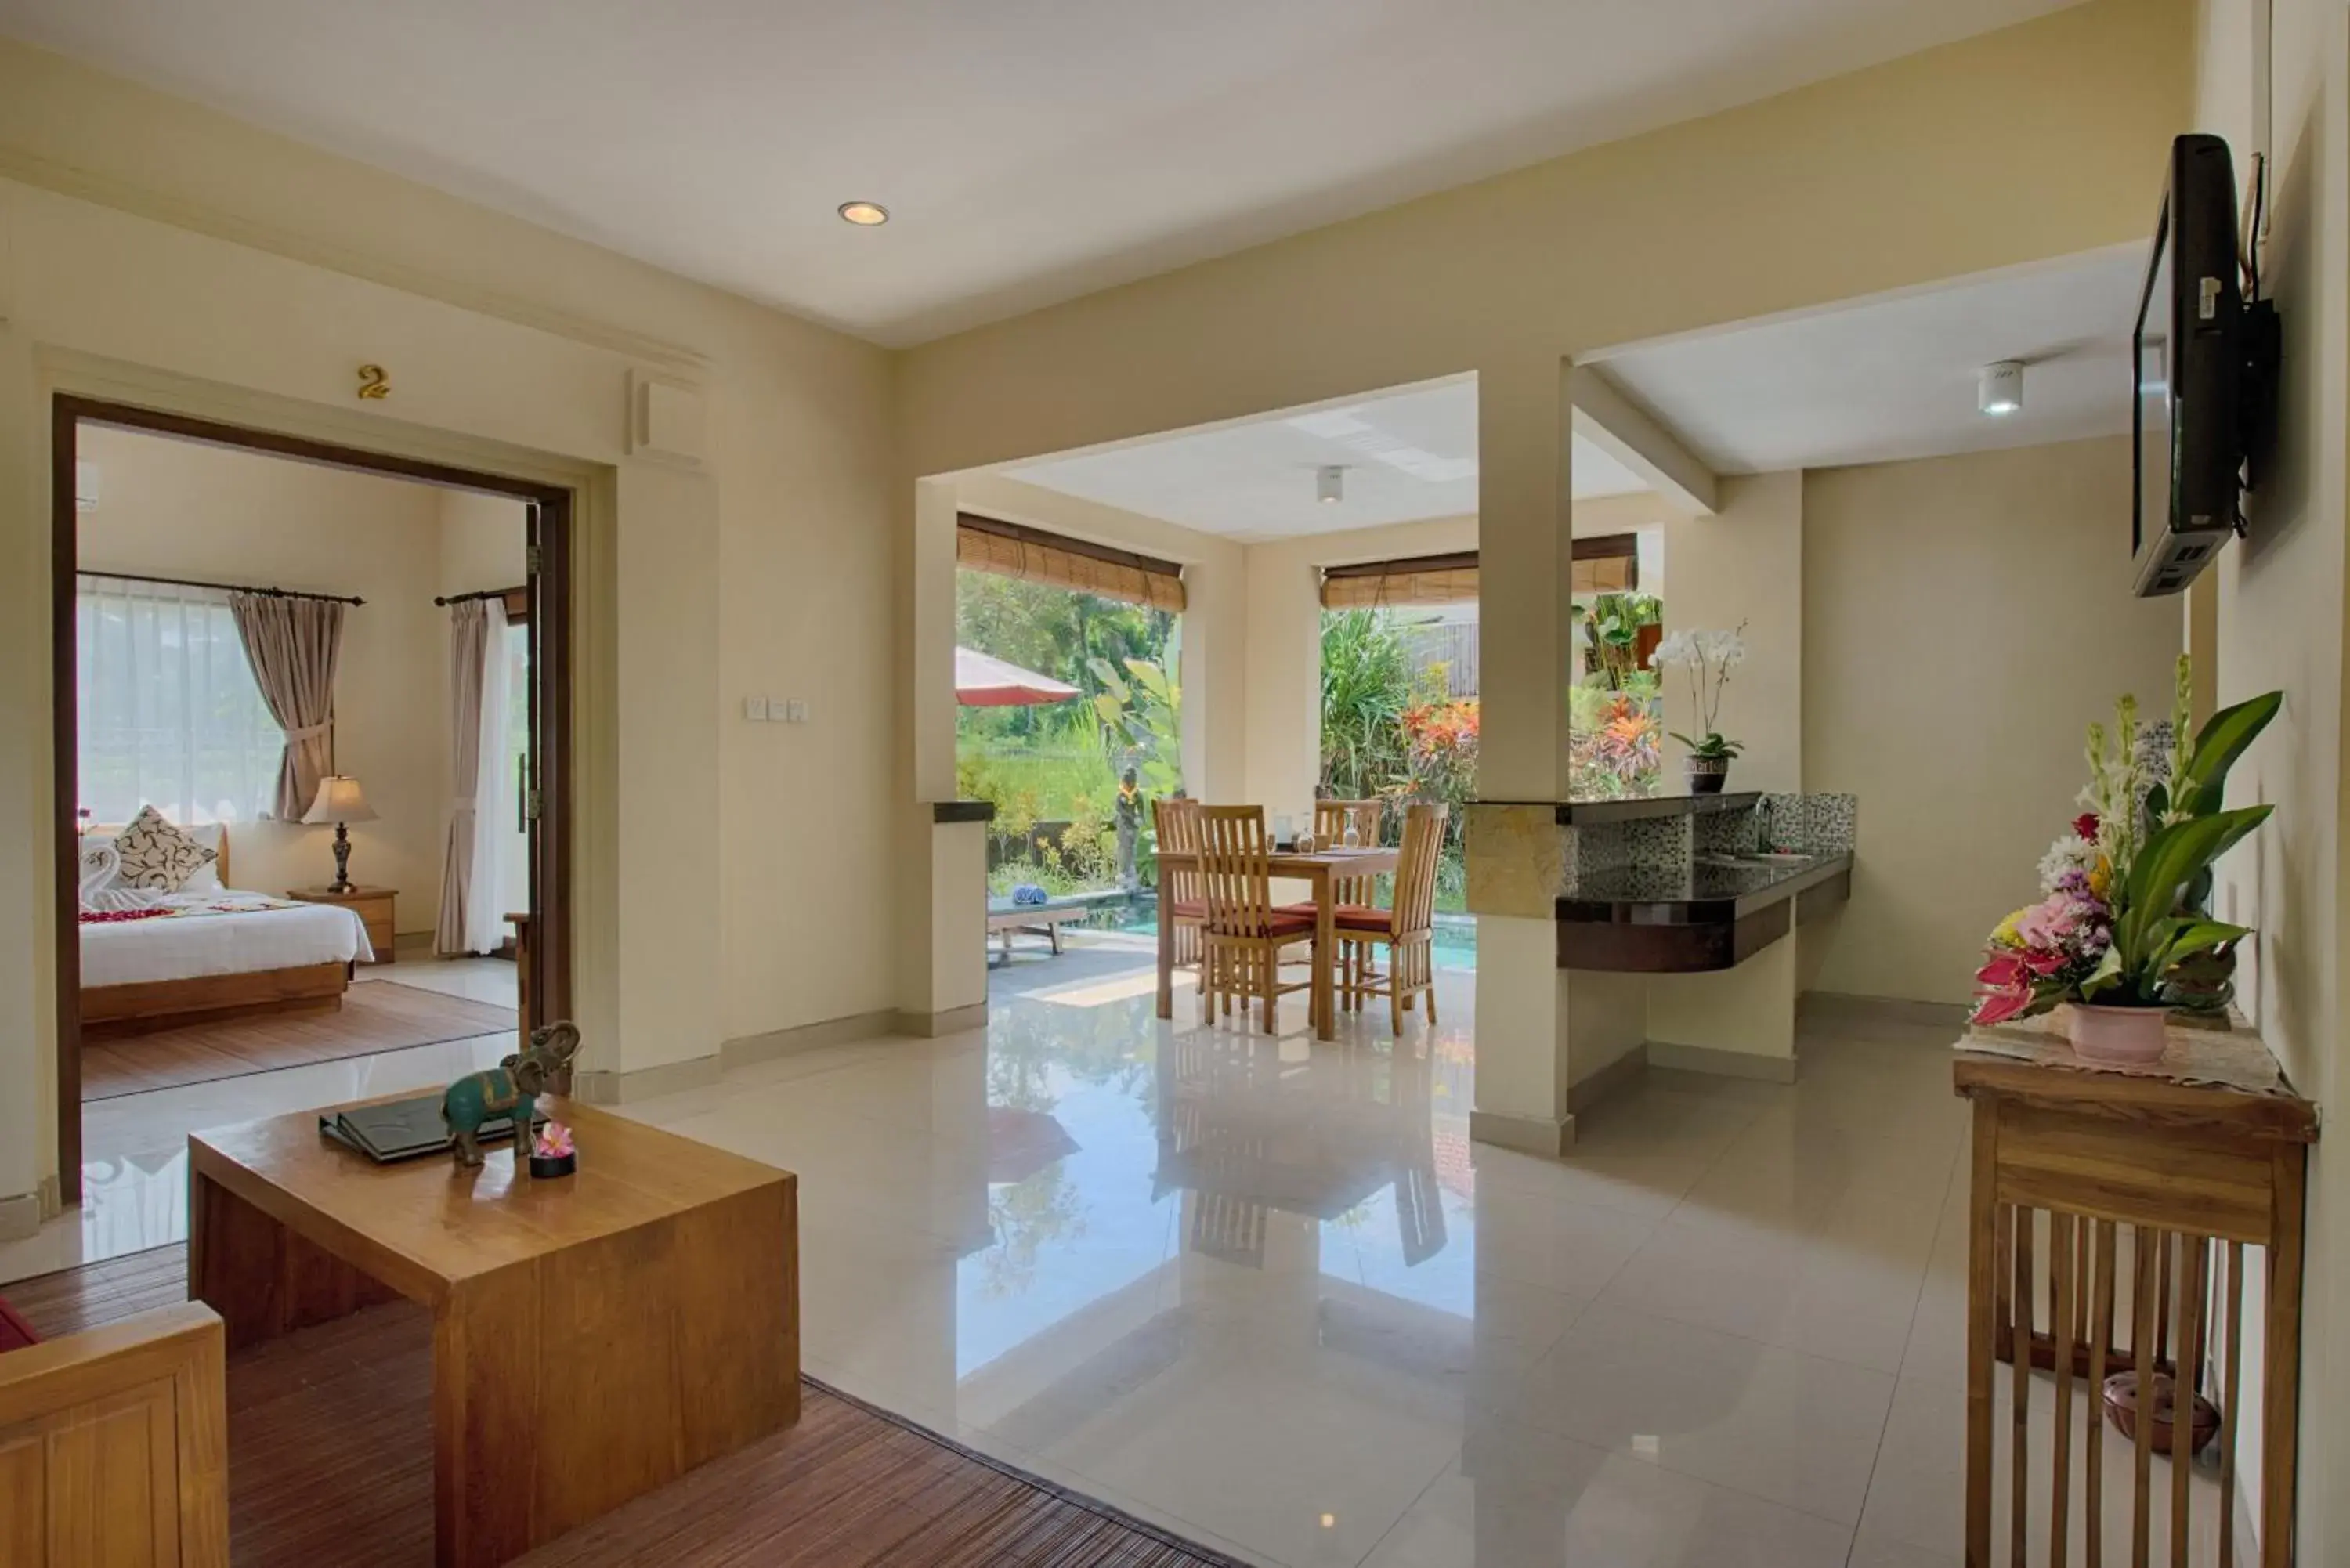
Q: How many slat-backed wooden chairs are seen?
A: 4